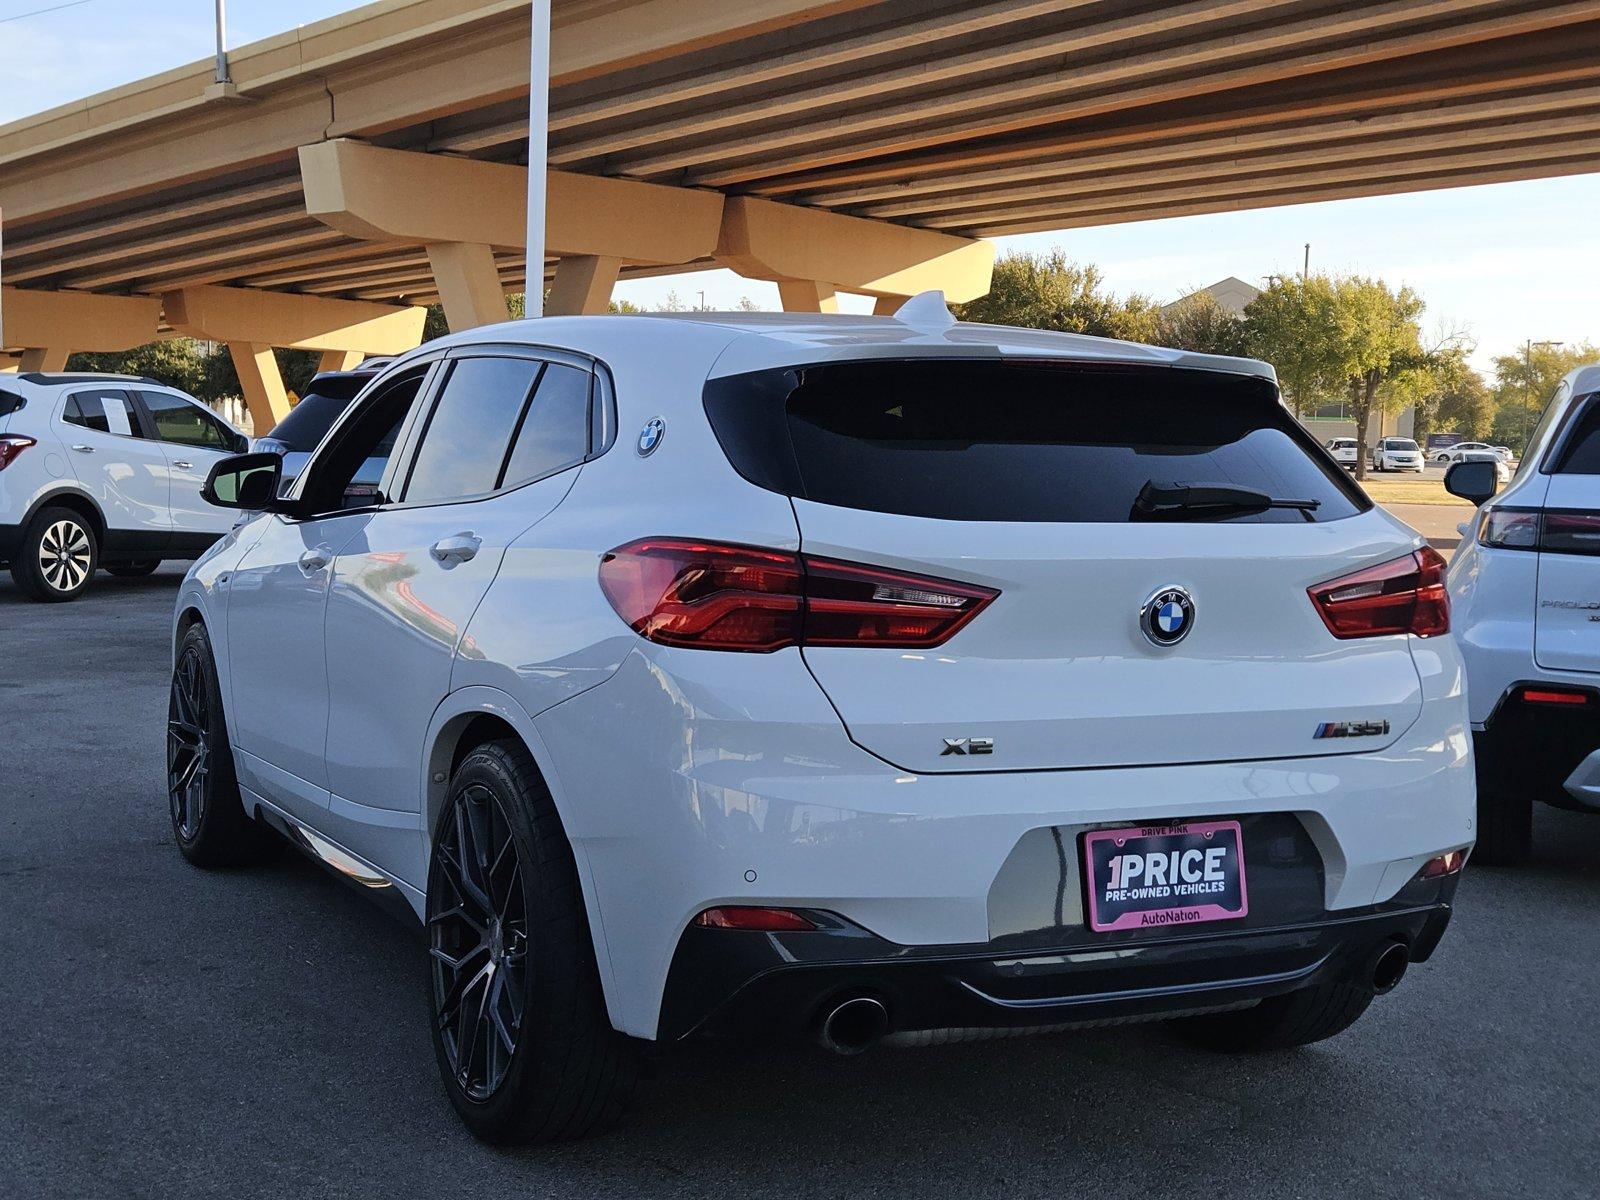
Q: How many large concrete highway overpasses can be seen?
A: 1